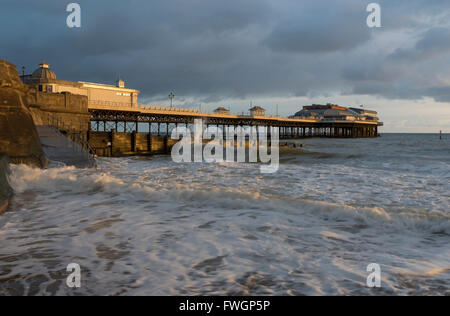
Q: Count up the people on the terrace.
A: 0